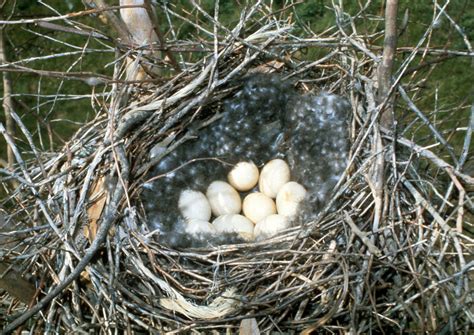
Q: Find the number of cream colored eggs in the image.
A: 9